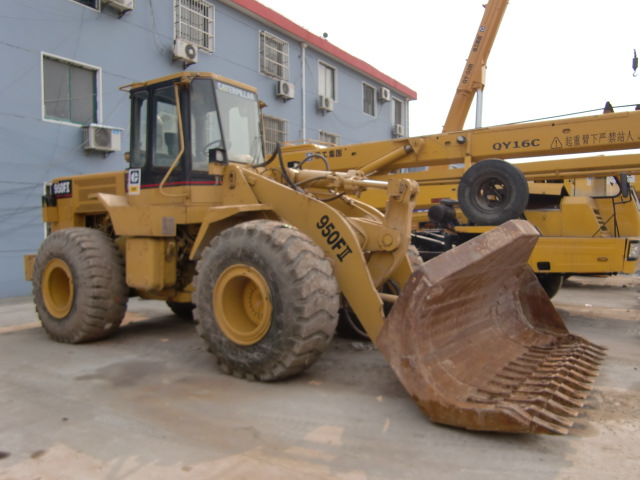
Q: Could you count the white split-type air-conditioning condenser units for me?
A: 7